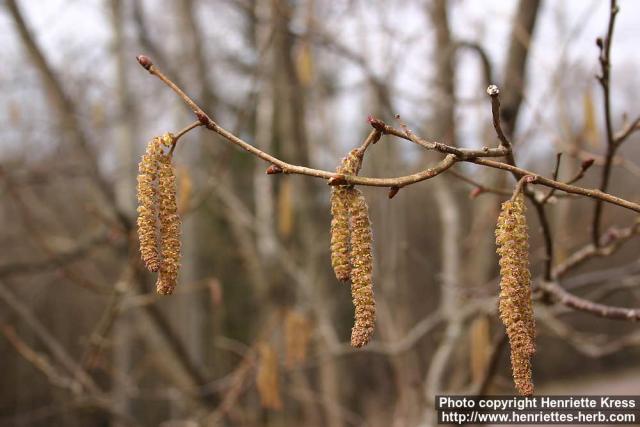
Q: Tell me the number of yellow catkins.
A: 5